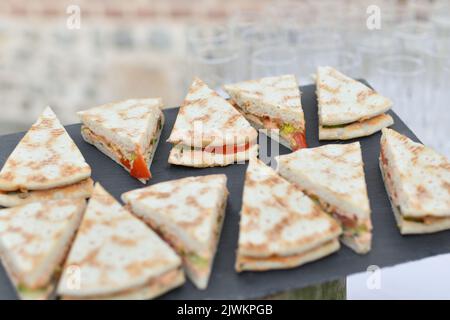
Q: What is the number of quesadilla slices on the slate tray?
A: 11